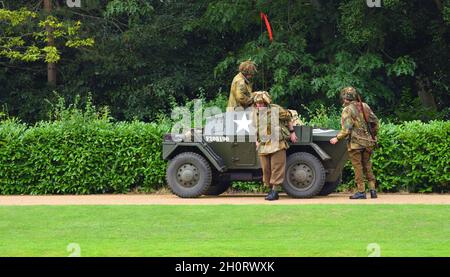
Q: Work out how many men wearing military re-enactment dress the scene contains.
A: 3